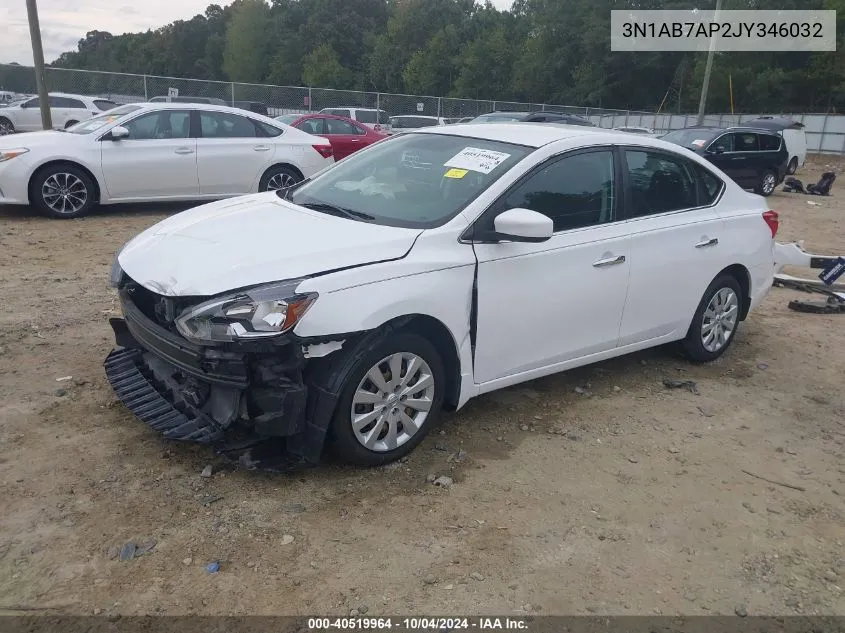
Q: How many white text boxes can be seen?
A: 1